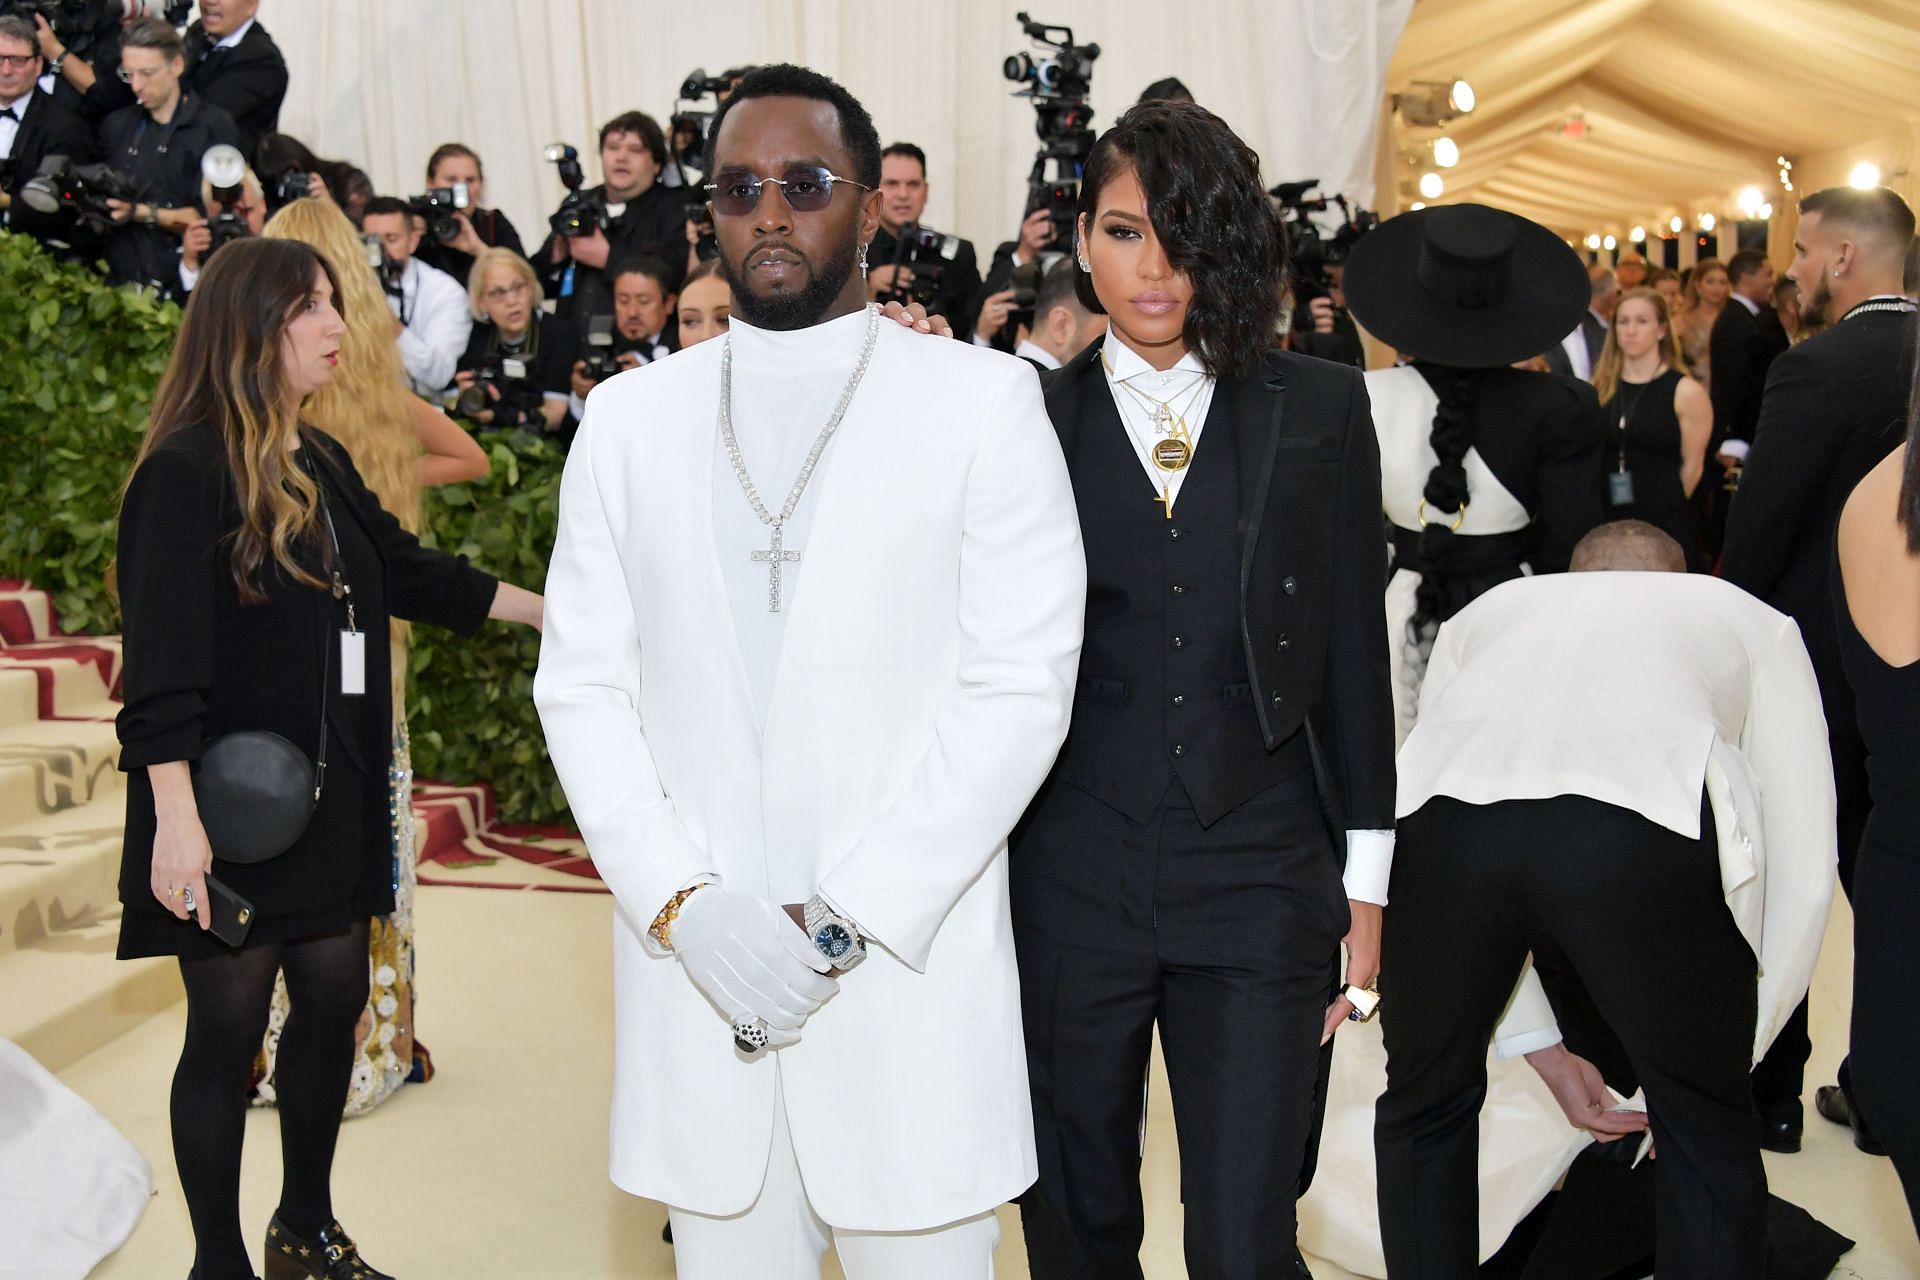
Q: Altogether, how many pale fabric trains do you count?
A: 2